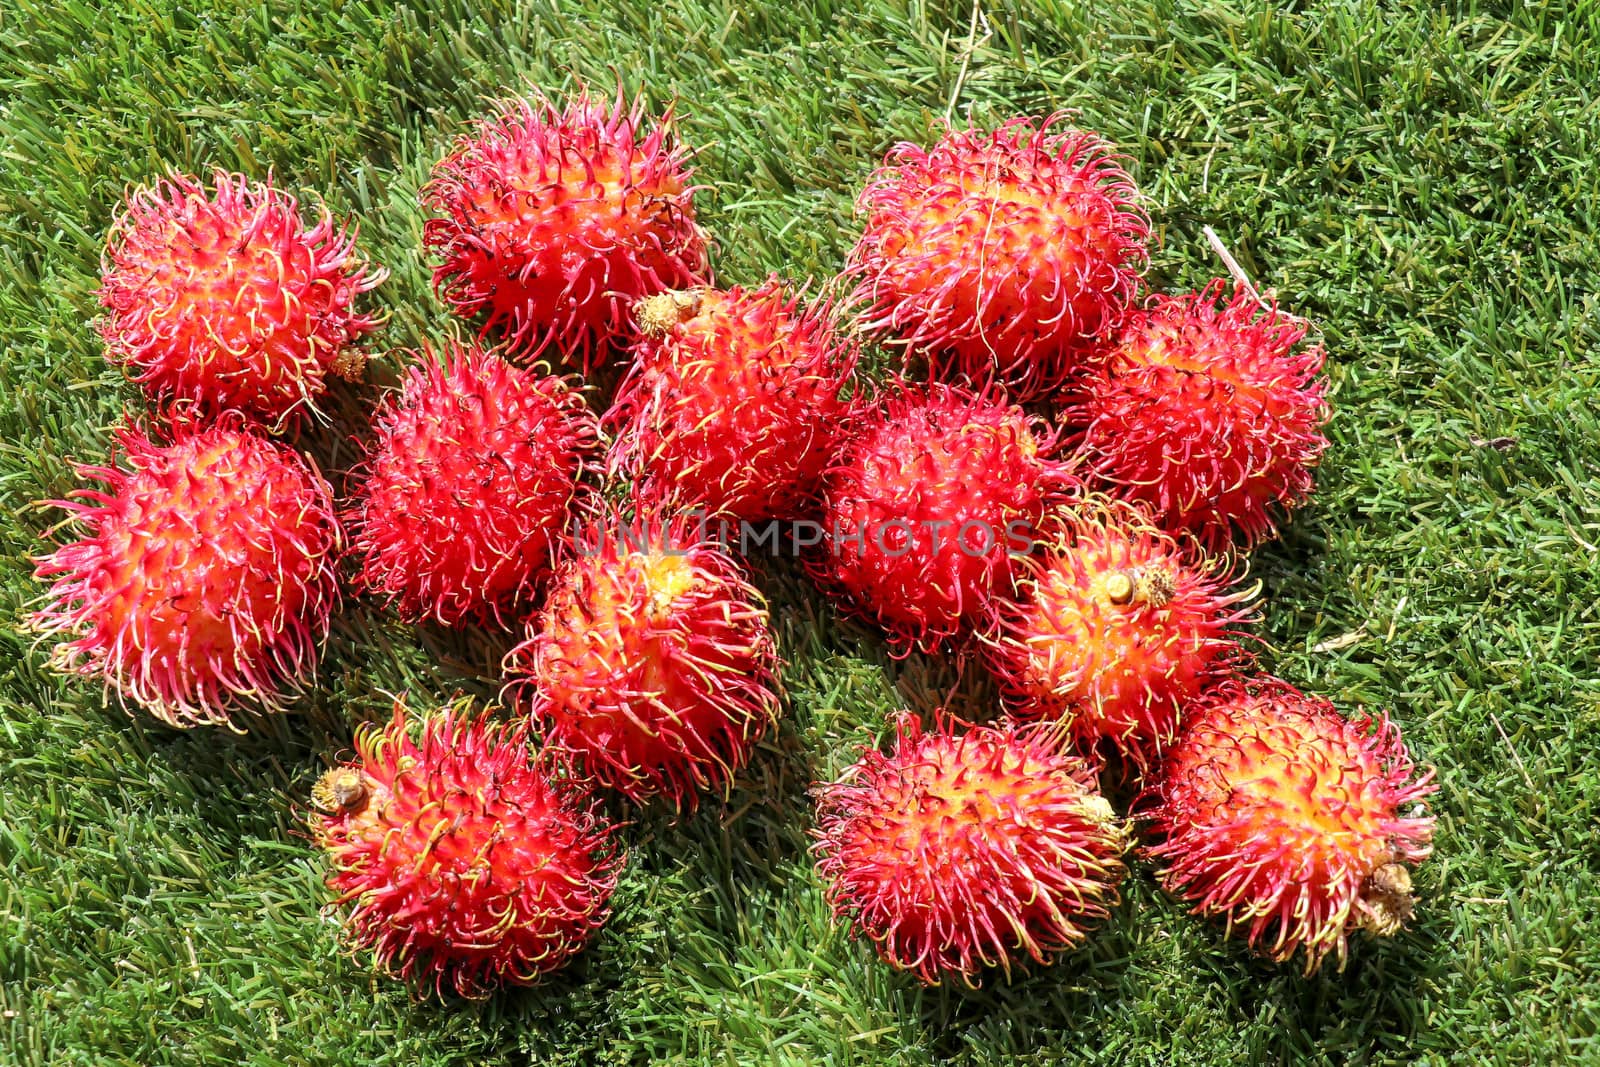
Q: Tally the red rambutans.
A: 13